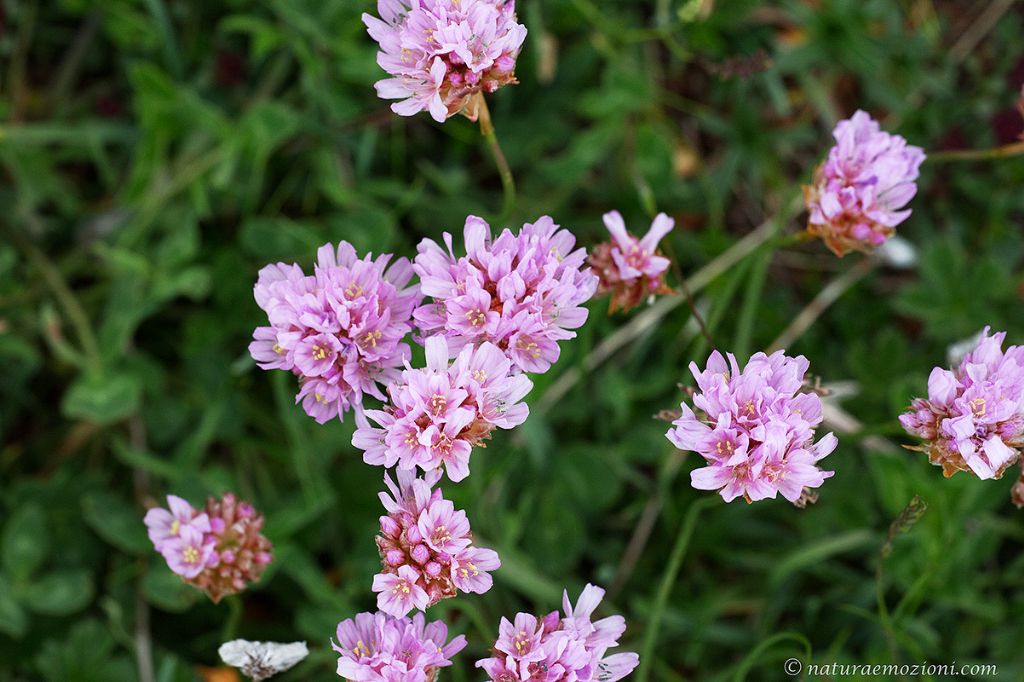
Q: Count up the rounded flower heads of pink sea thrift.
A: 12